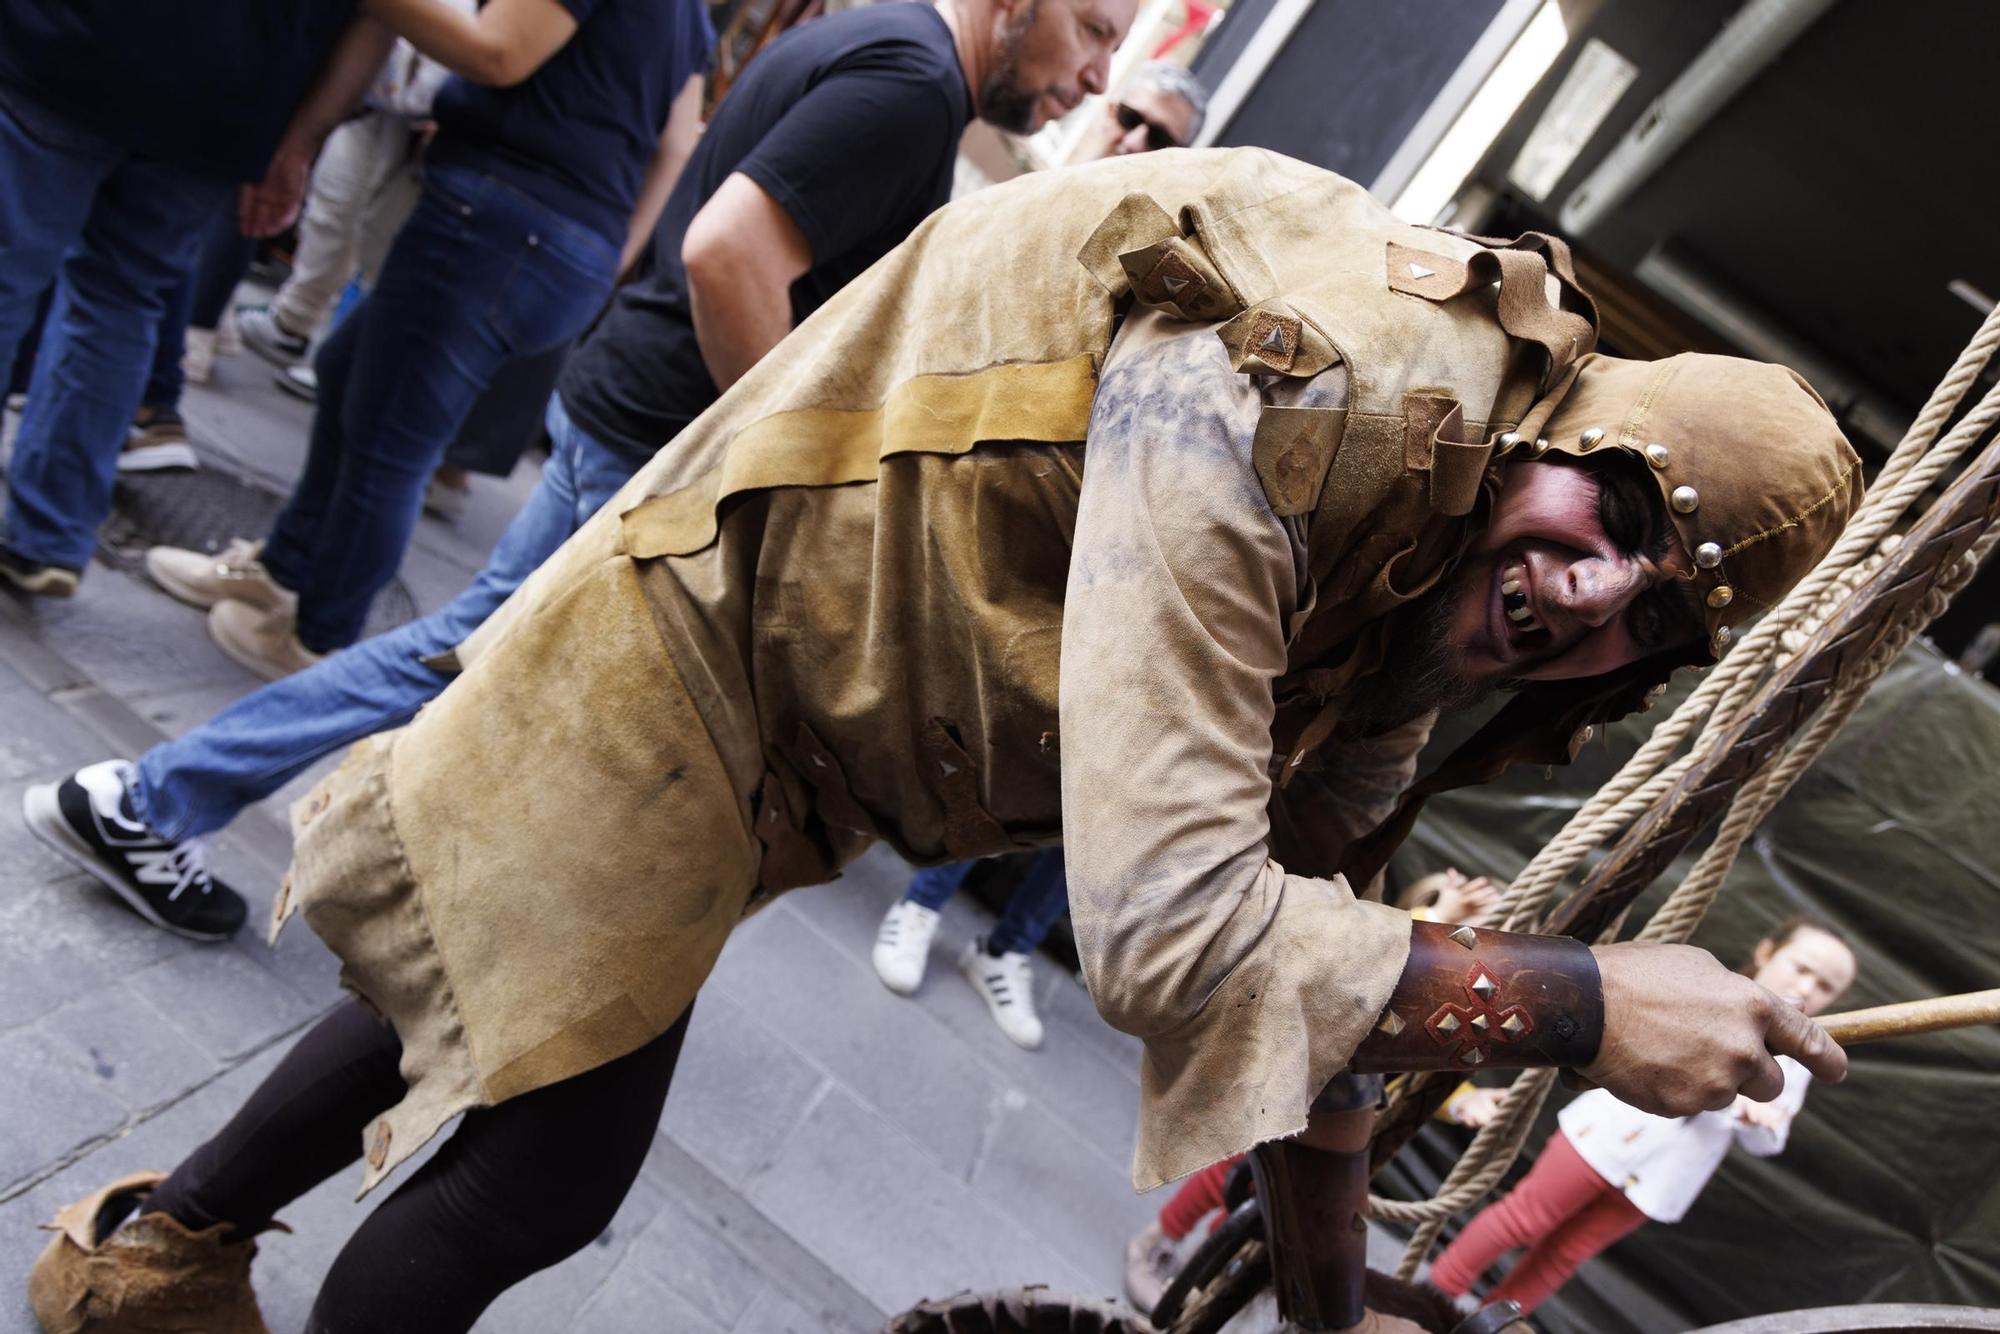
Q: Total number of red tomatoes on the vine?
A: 0